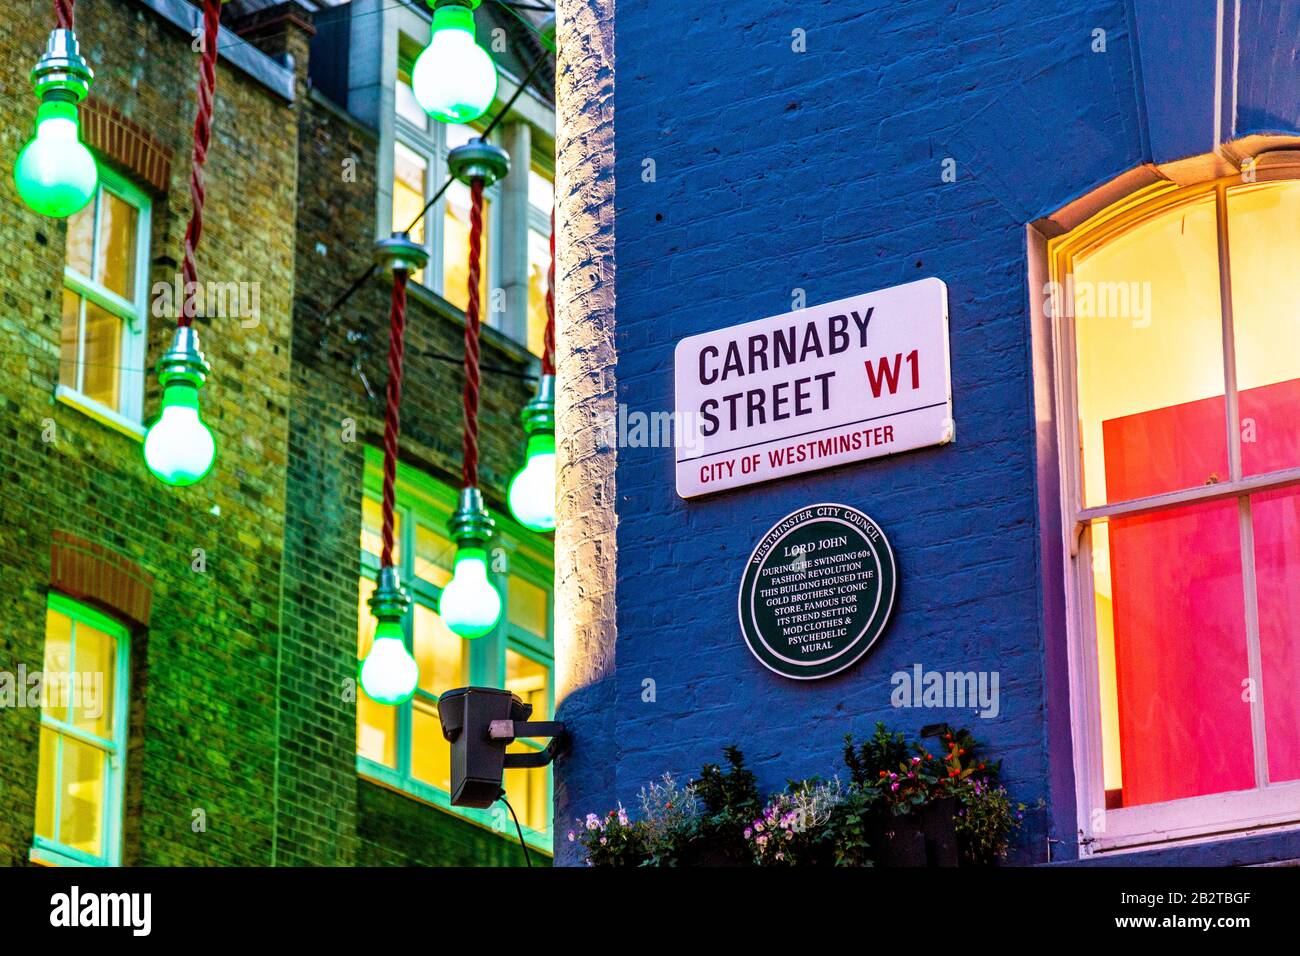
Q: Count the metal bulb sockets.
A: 6